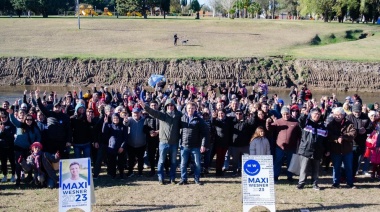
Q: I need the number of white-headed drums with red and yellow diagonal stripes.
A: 0